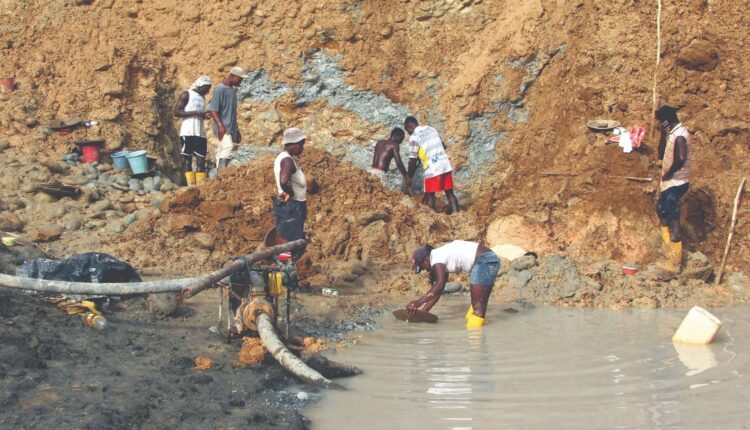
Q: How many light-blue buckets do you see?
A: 2